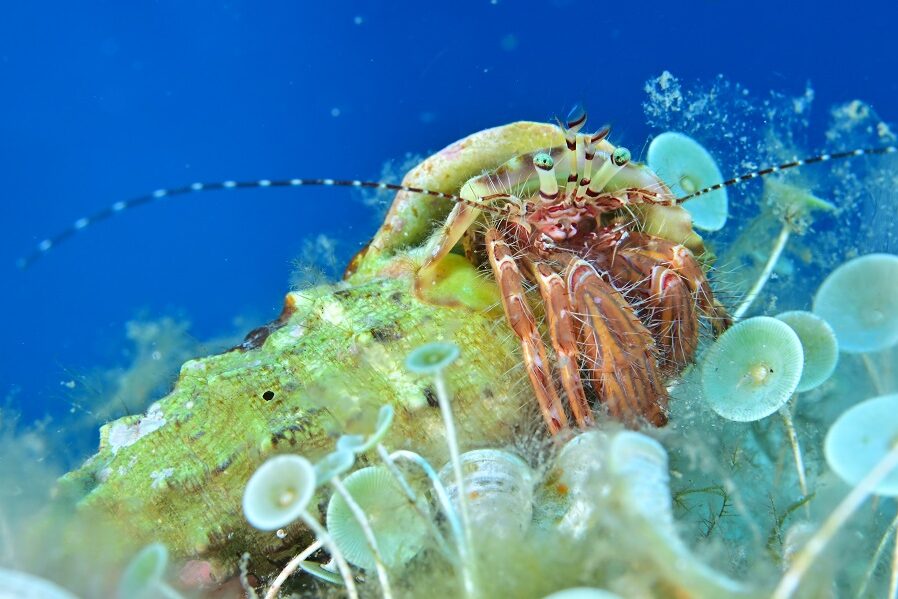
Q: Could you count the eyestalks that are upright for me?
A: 2